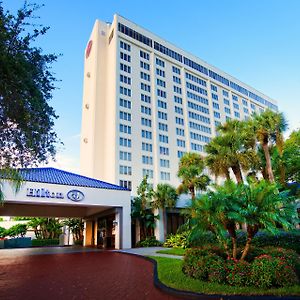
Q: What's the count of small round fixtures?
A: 3